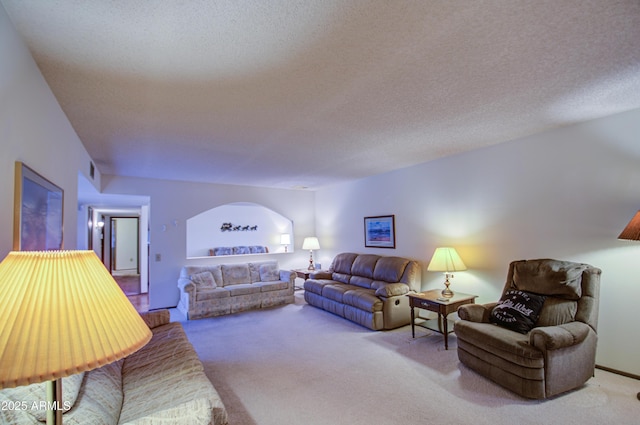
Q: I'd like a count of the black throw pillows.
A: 1